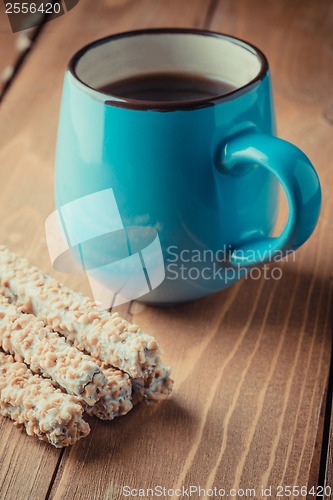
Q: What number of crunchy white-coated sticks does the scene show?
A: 5